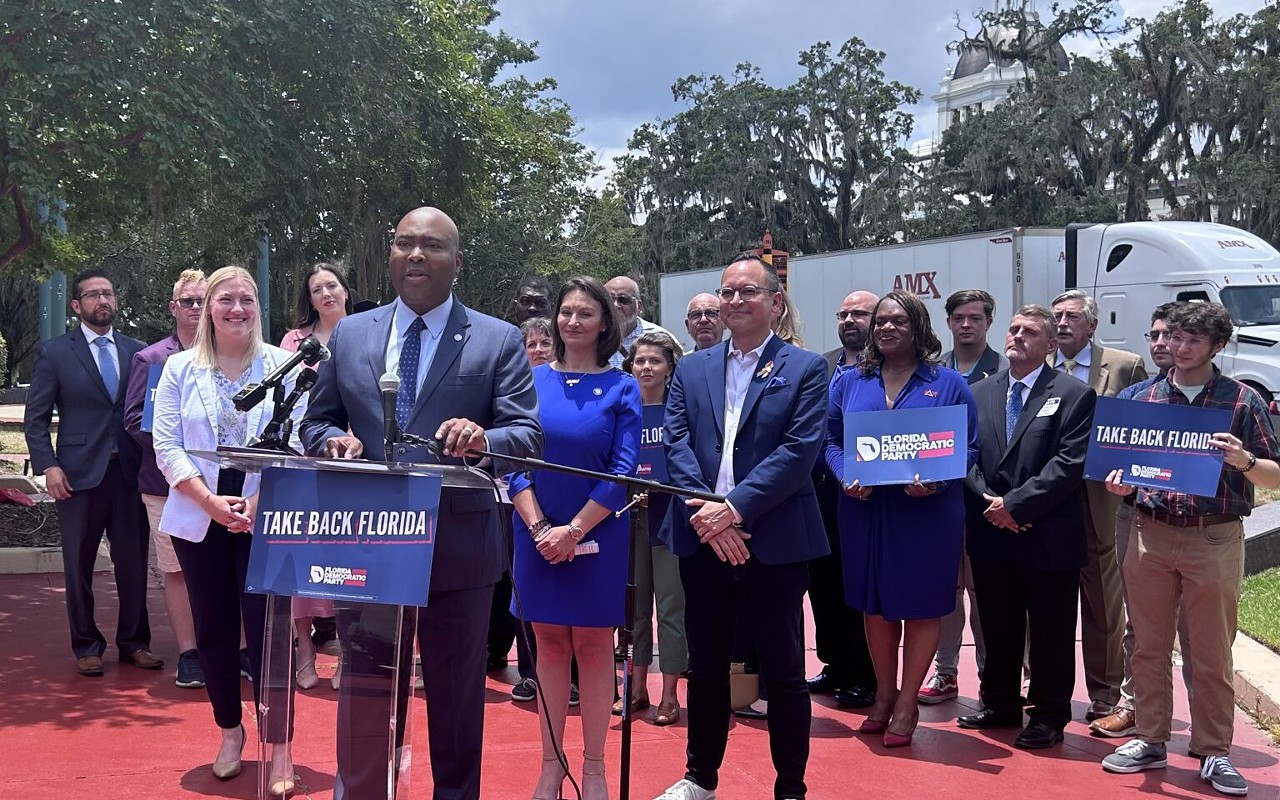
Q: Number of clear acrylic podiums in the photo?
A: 1